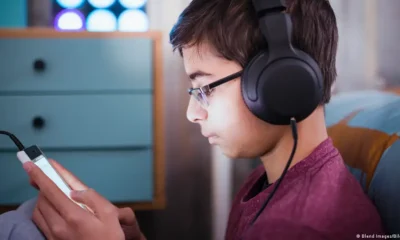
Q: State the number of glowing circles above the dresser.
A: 6